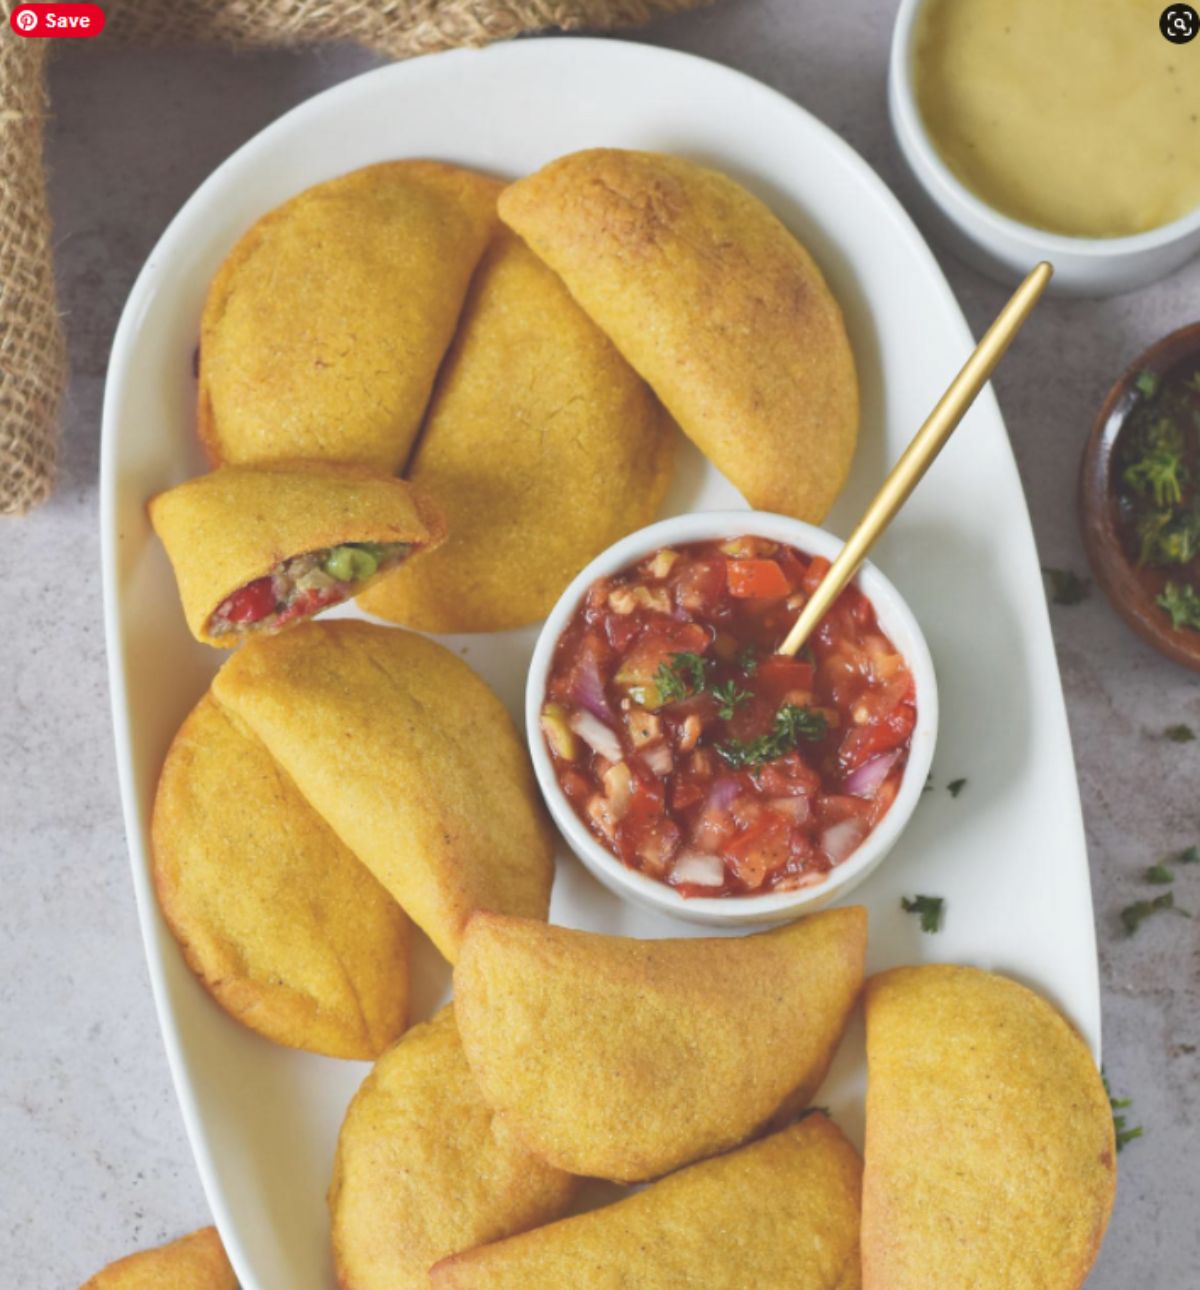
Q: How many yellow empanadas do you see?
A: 11